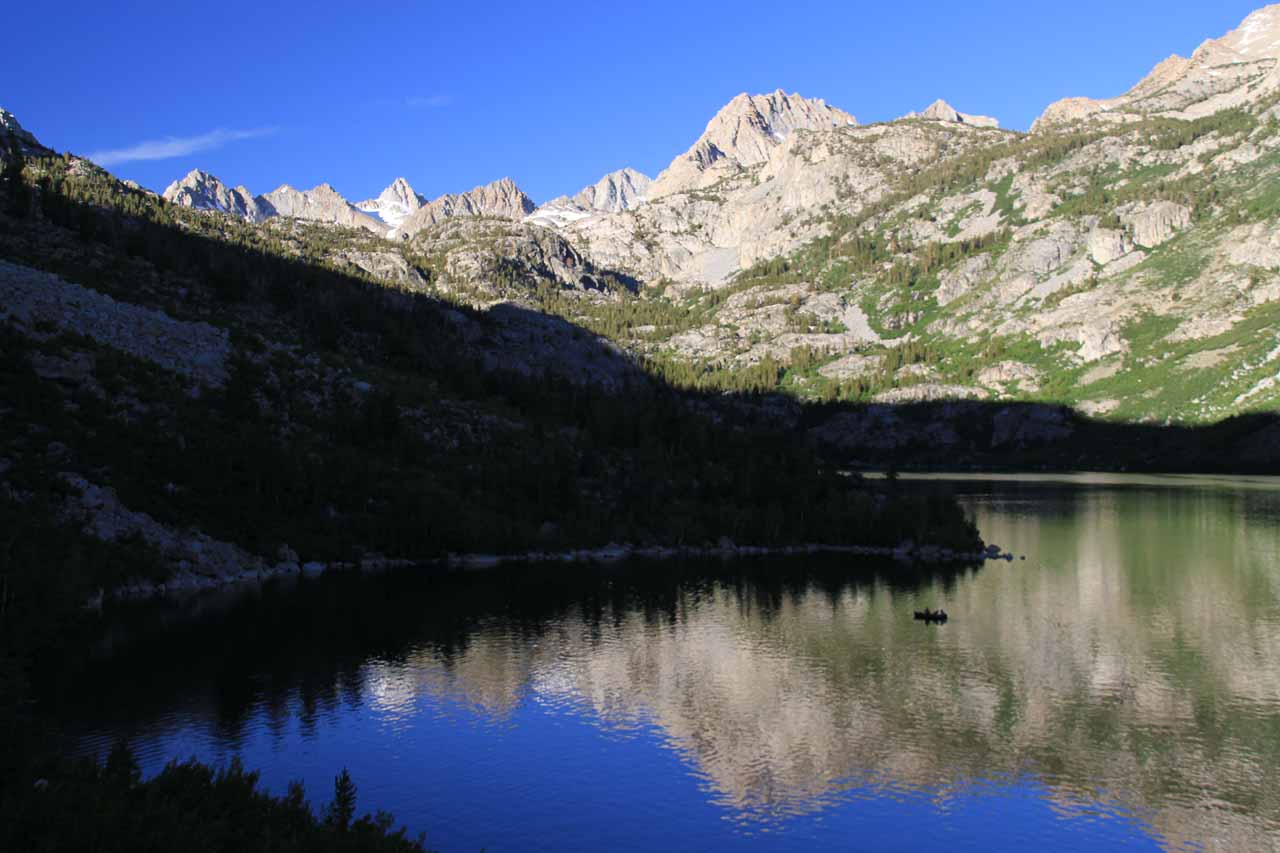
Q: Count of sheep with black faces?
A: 0